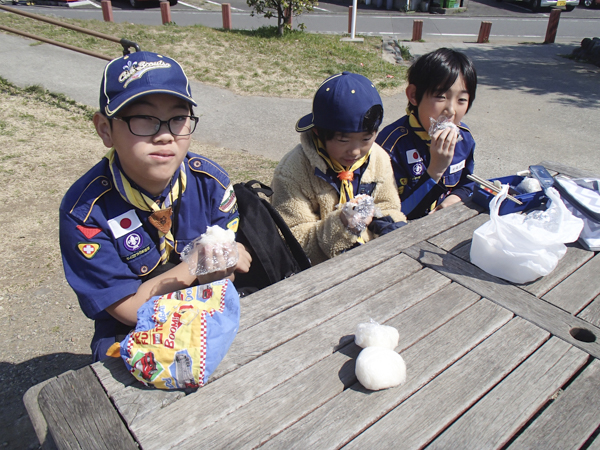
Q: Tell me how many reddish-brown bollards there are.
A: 8